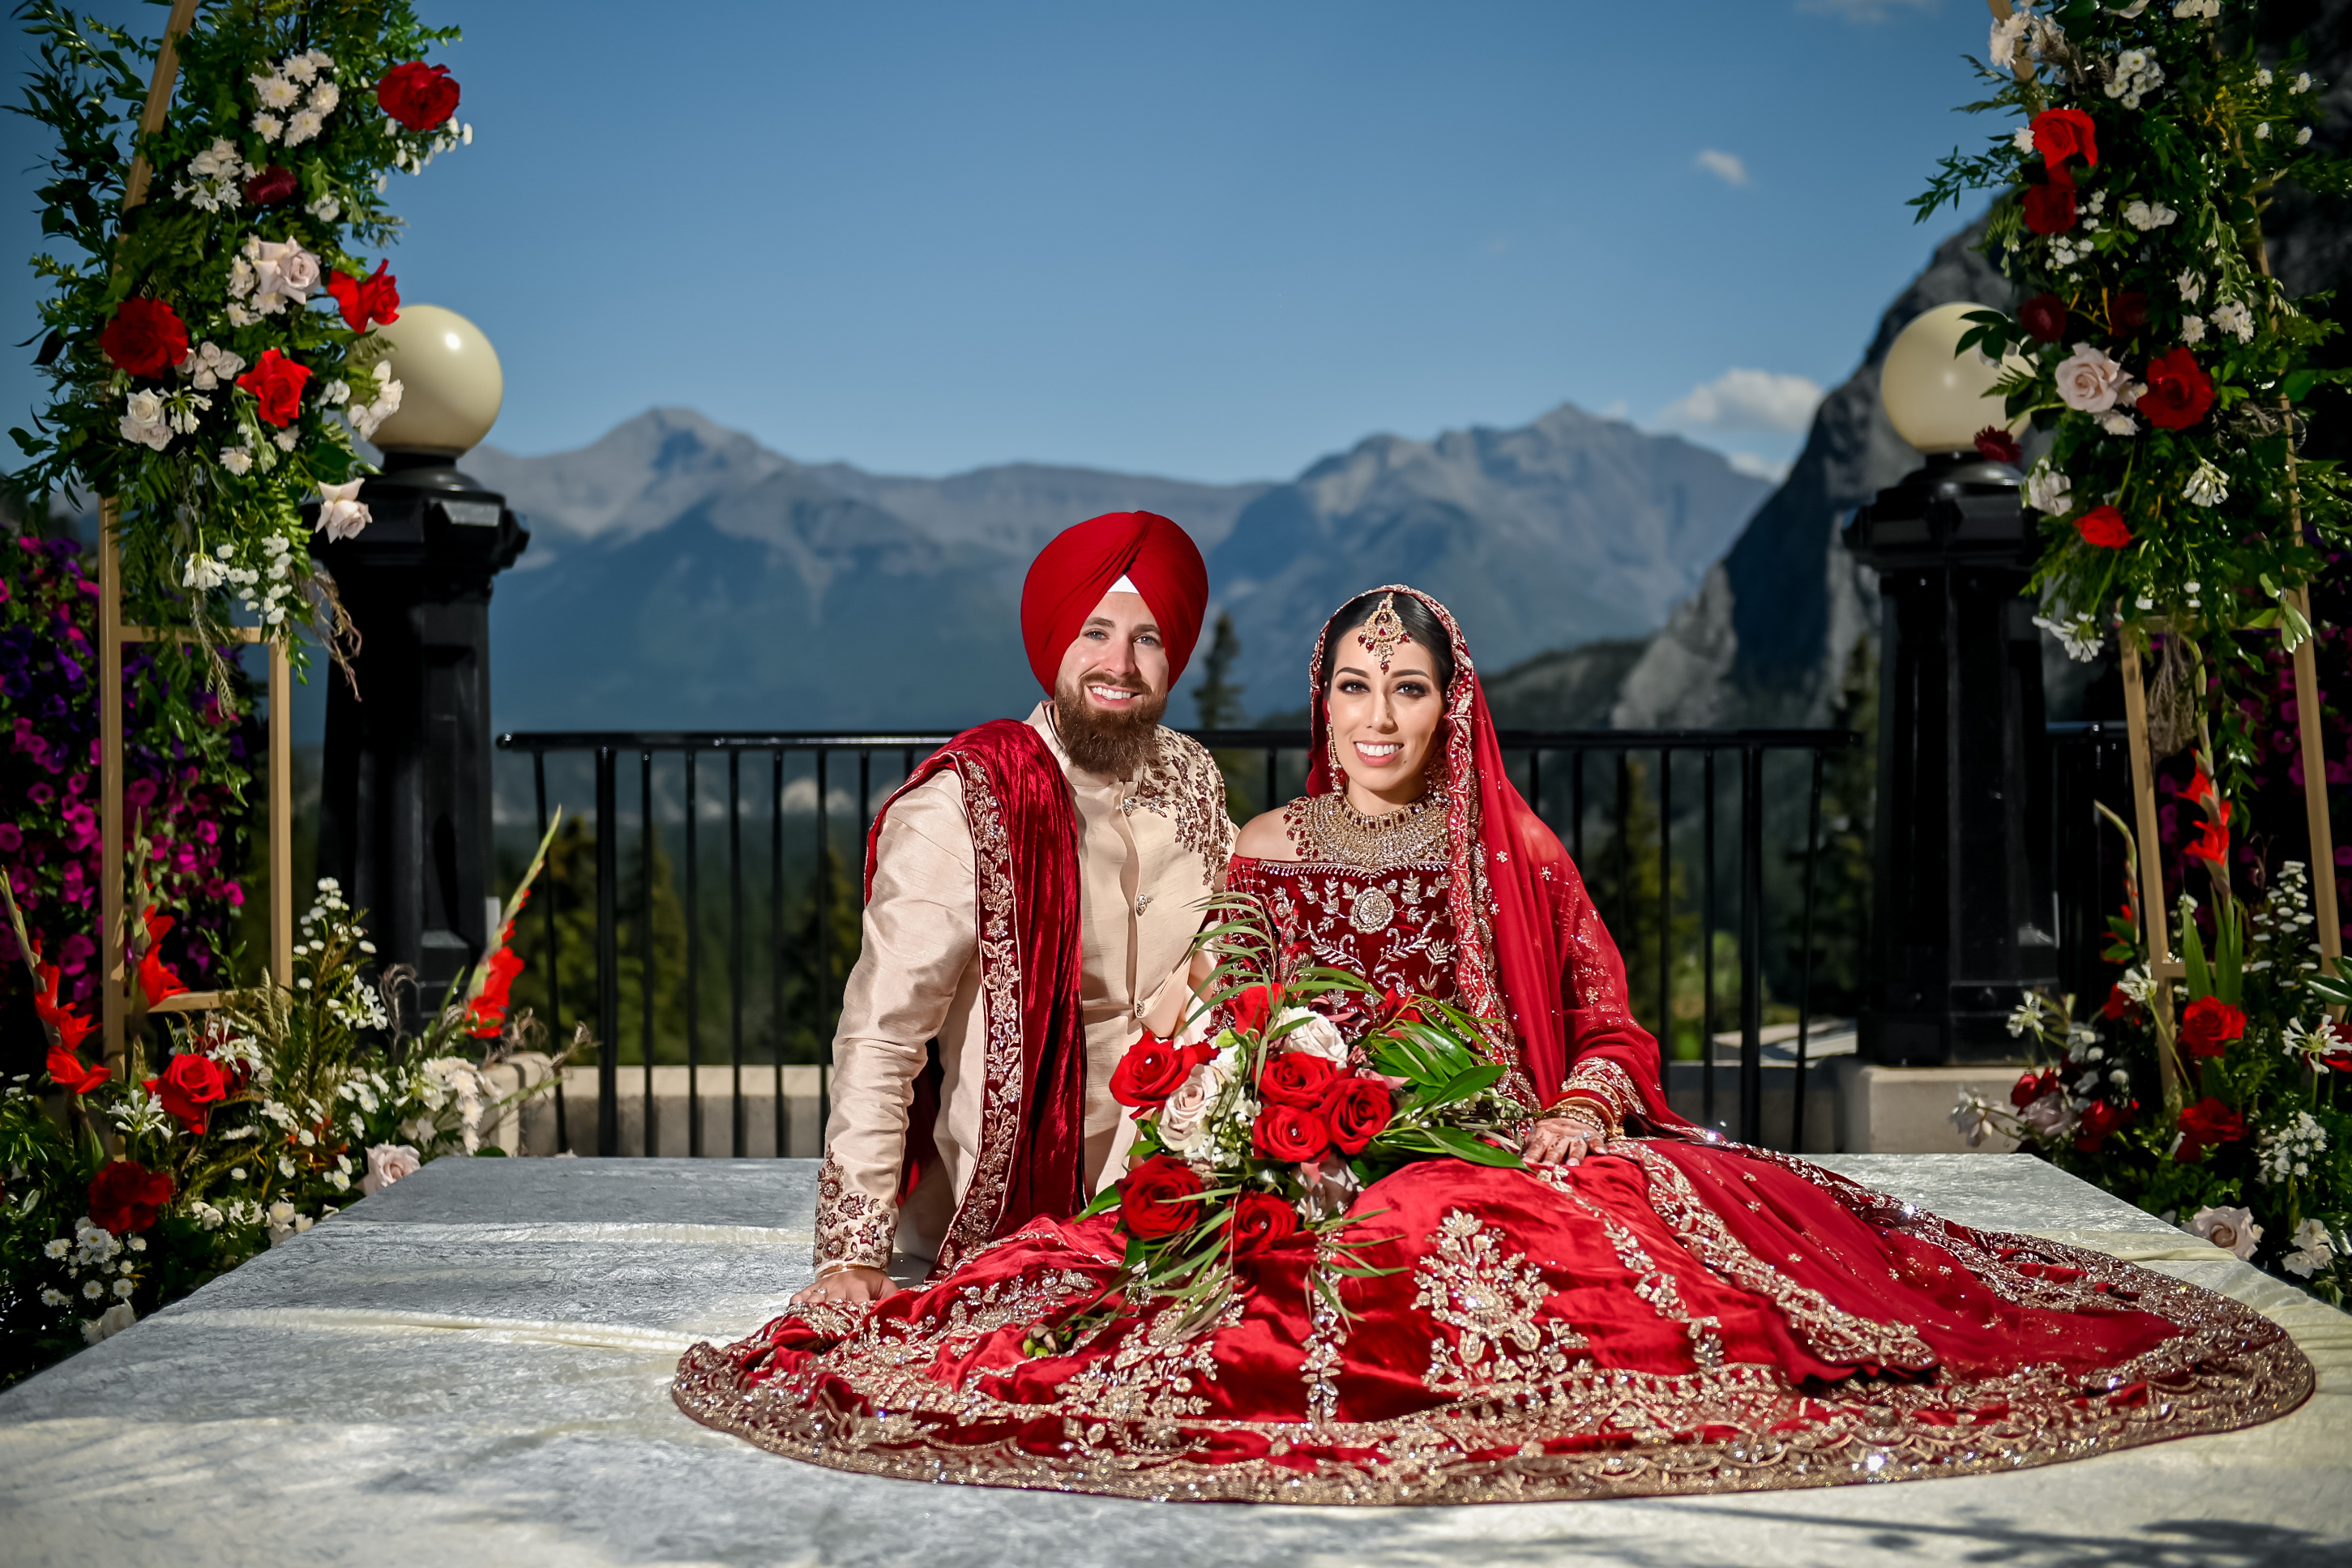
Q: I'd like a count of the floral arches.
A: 2